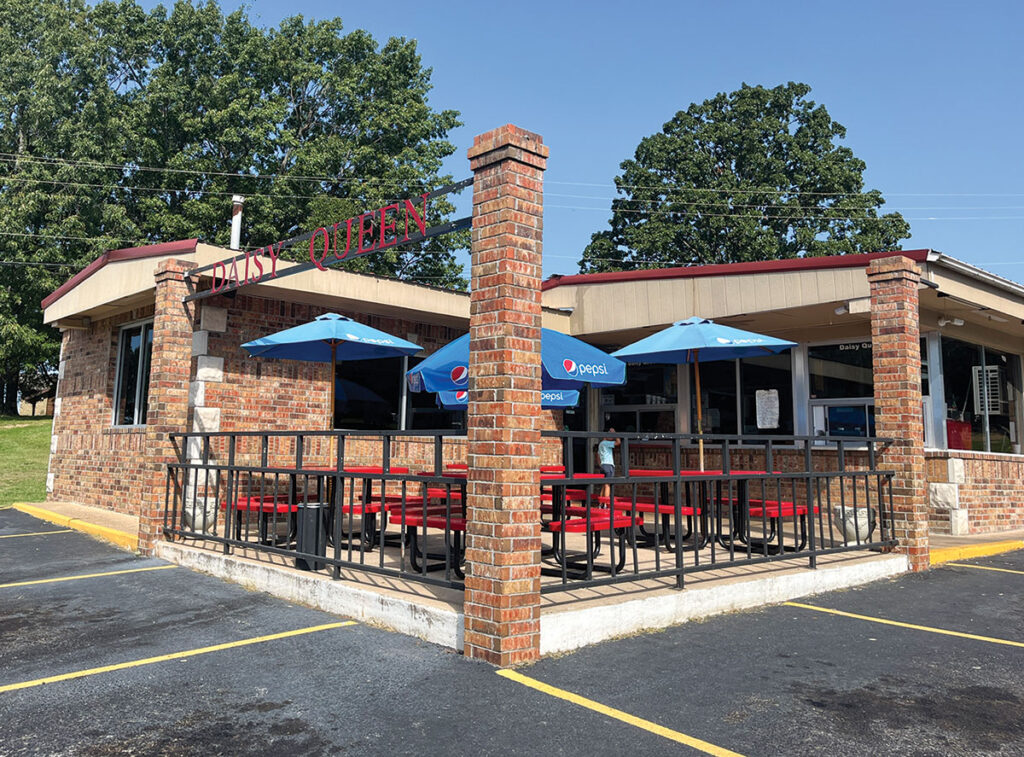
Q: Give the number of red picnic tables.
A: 4